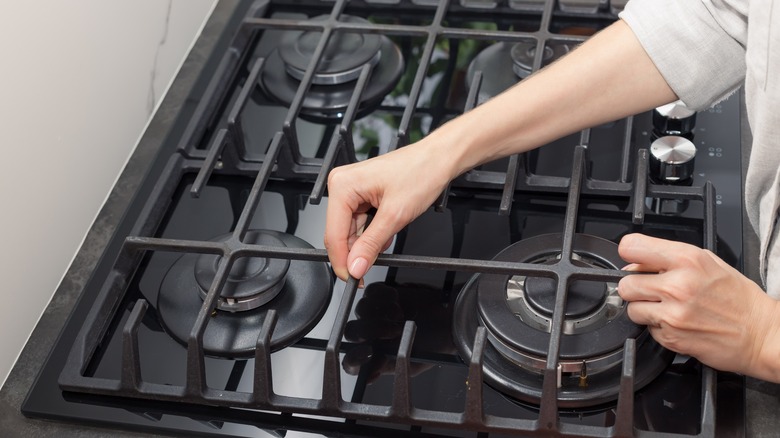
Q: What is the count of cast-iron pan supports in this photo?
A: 2